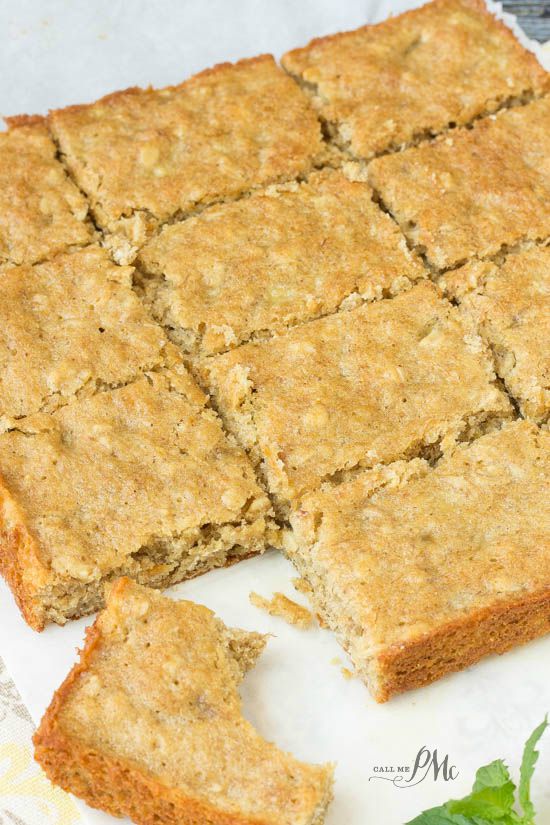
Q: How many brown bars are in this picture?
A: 11